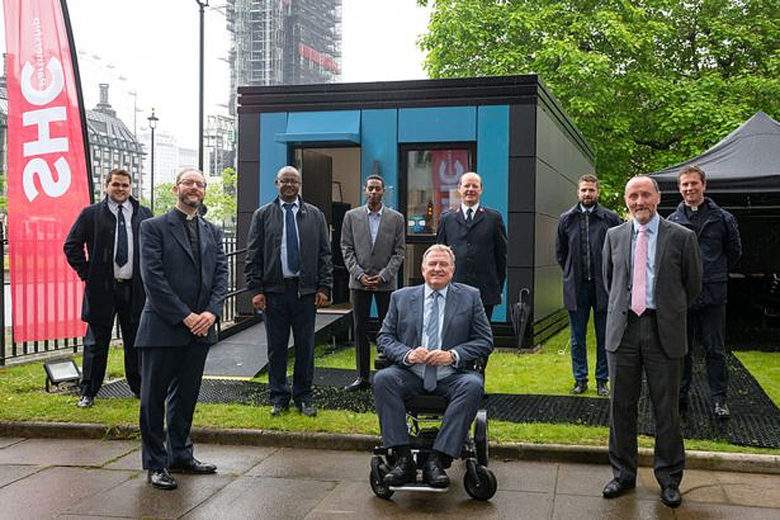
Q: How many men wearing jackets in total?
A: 9